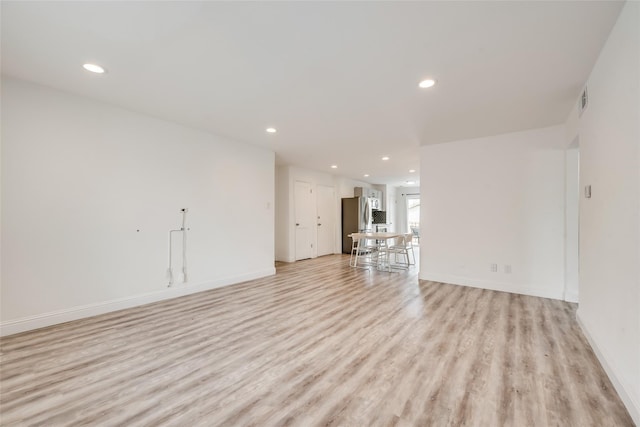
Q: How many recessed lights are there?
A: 7